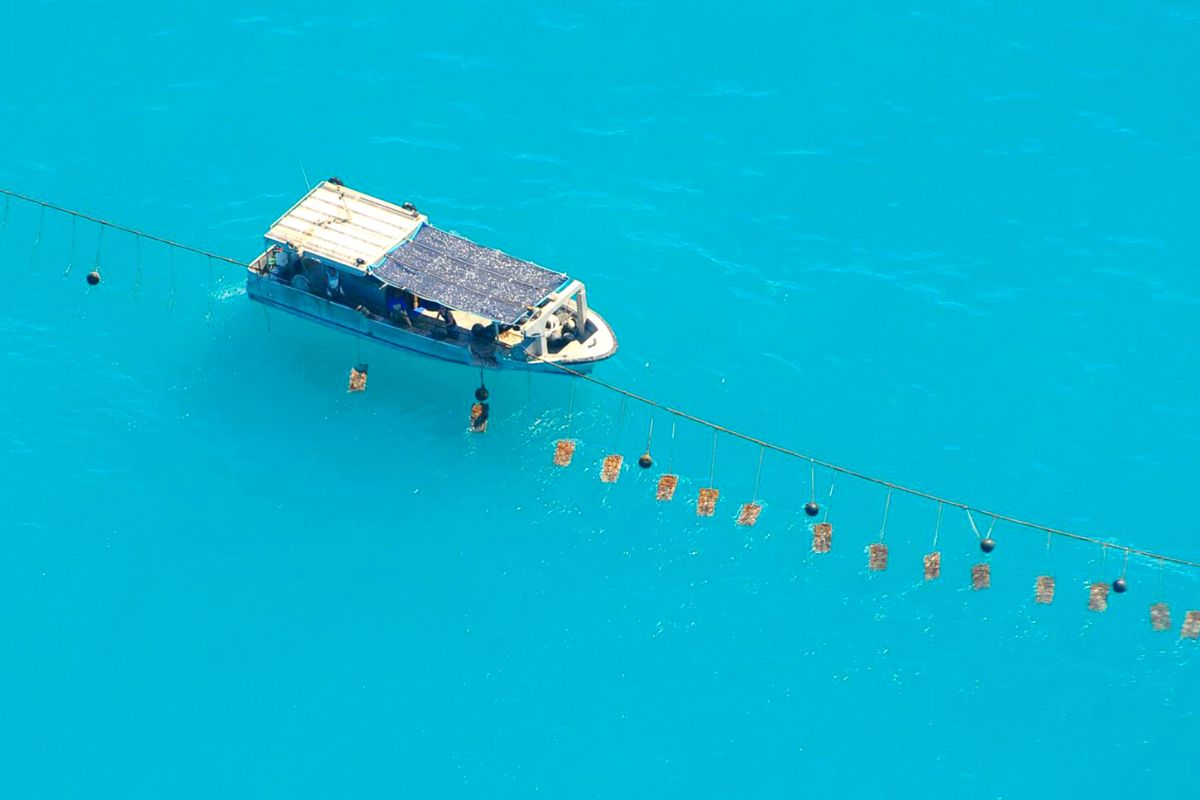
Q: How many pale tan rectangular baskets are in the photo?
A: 15